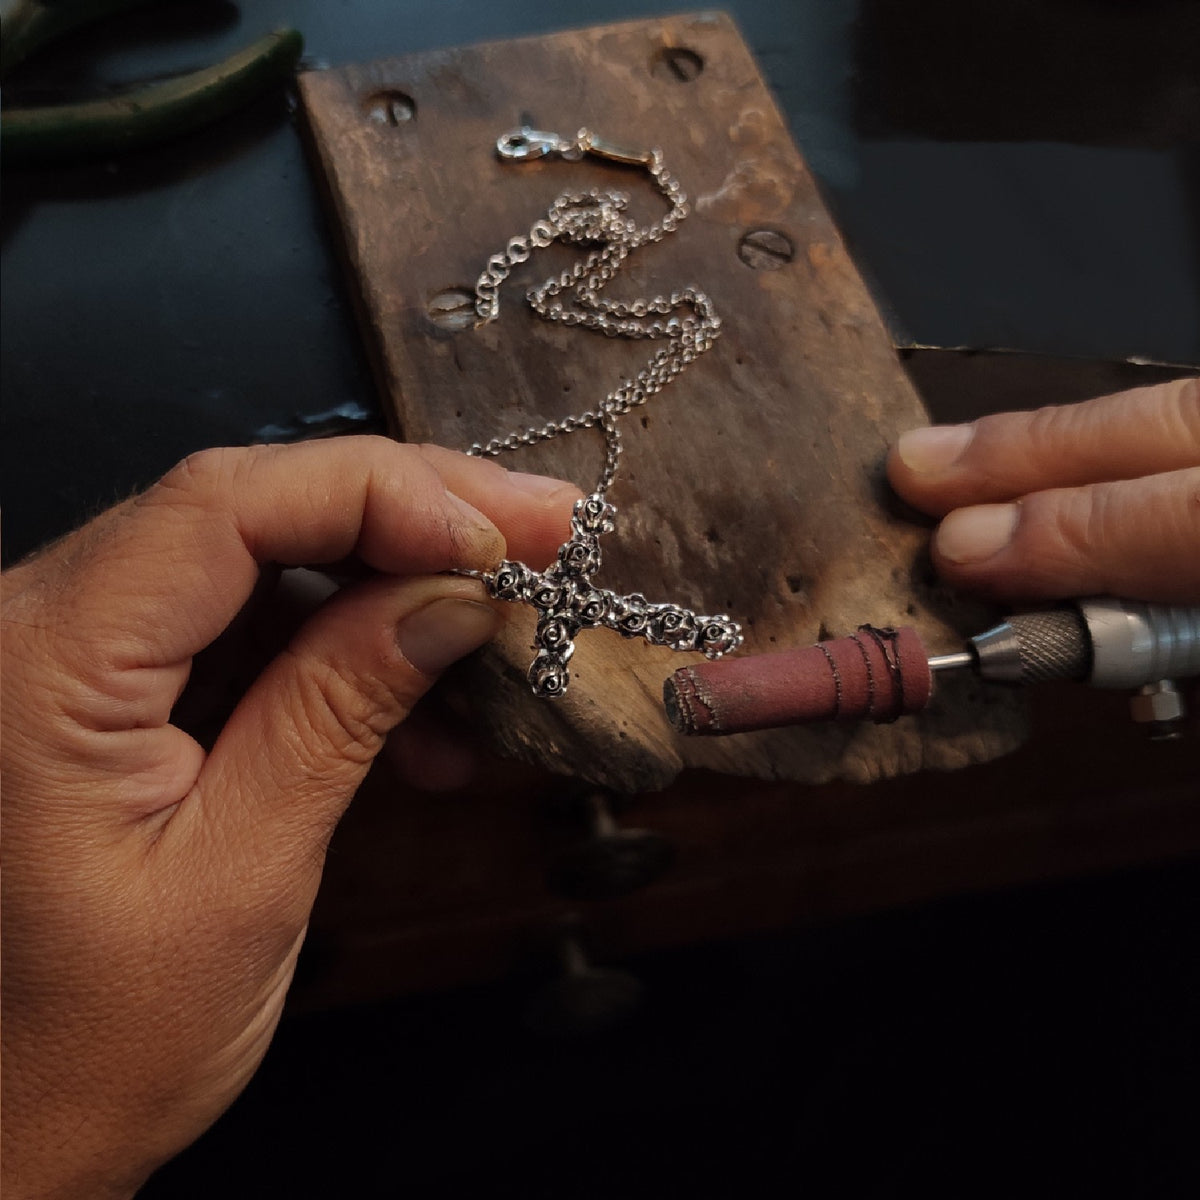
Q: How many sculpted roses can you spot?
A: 10